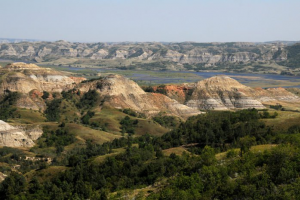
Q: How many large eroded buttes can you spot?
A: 3